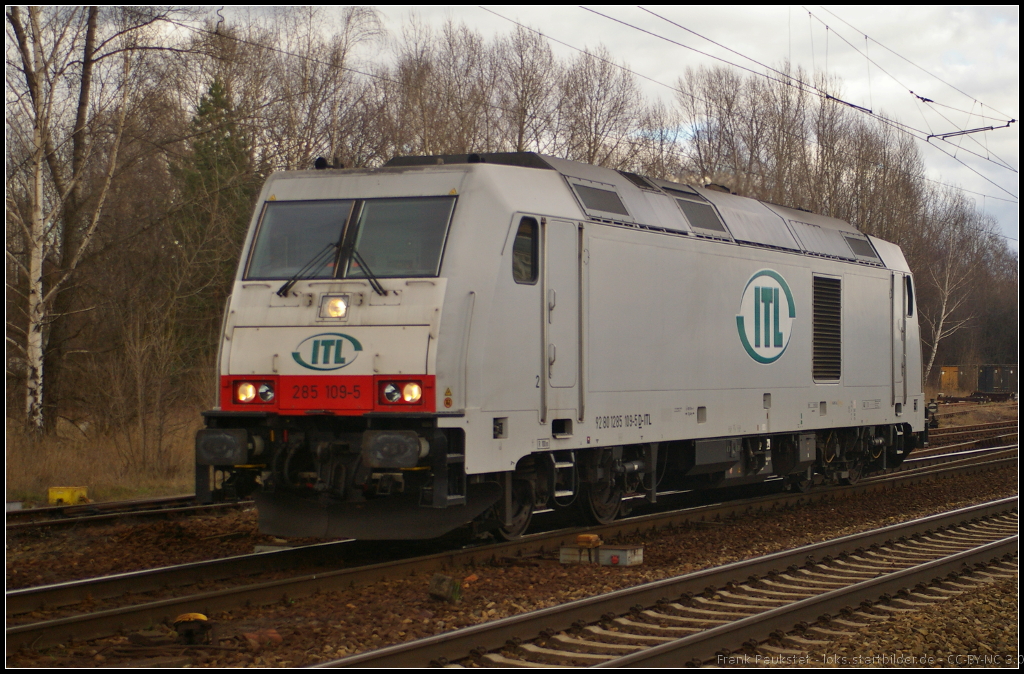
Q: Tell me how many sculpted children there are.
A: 0